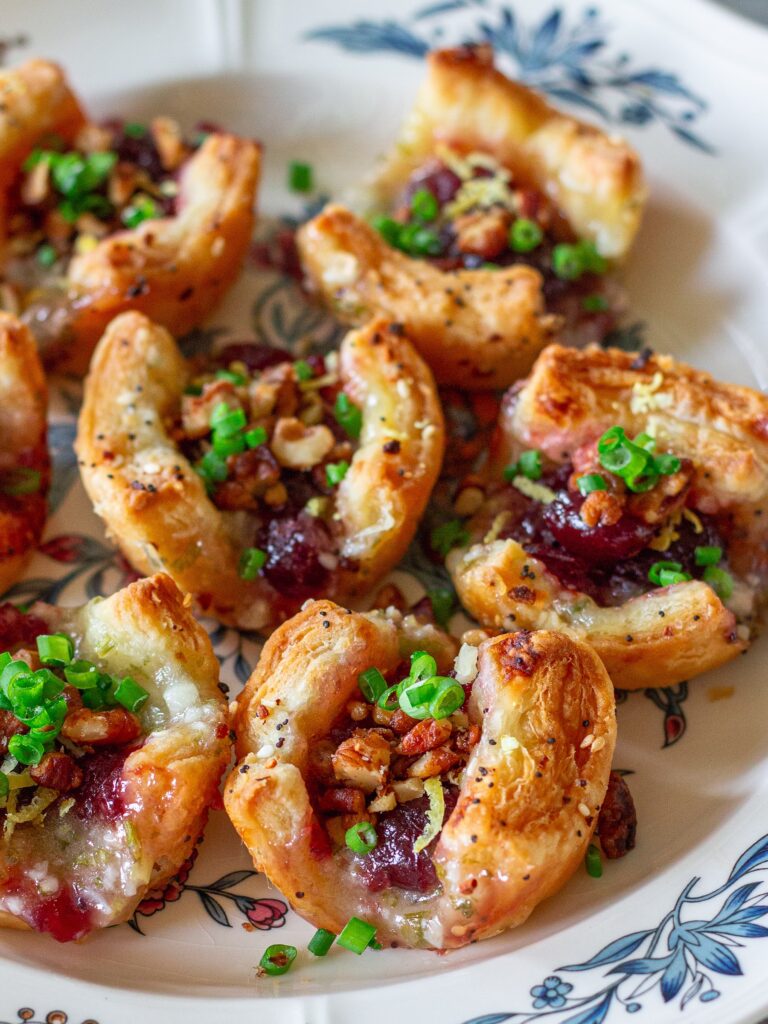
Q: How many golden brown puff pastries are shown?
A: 7